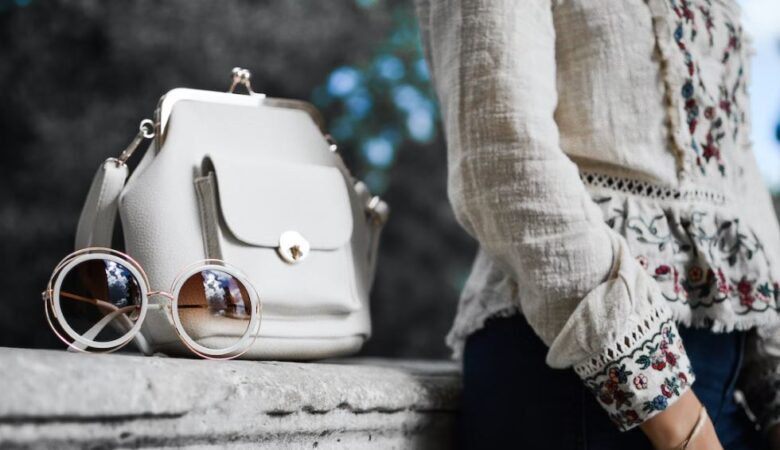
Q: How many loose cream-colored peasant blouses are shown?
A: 1